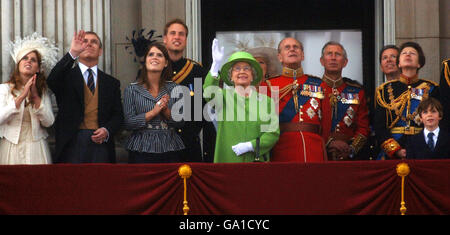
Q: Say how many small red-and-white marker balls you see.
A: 0